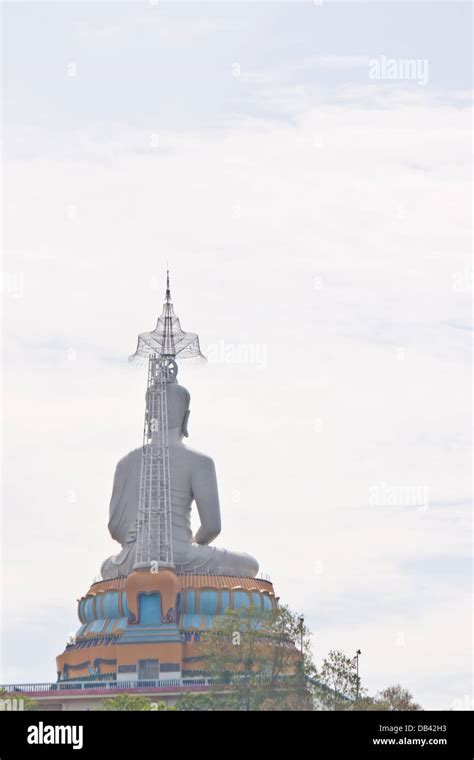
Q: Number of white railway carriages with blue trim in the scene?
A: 0